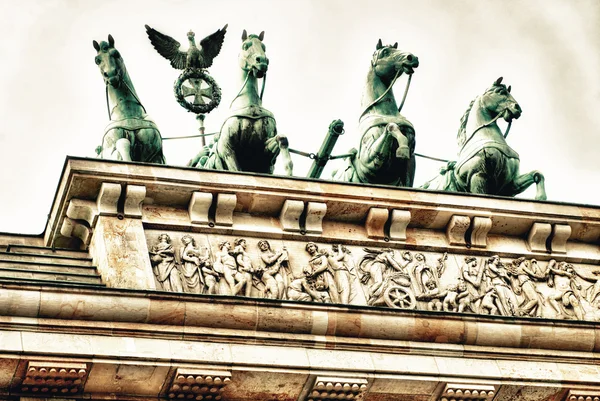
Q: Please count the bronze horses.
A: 4